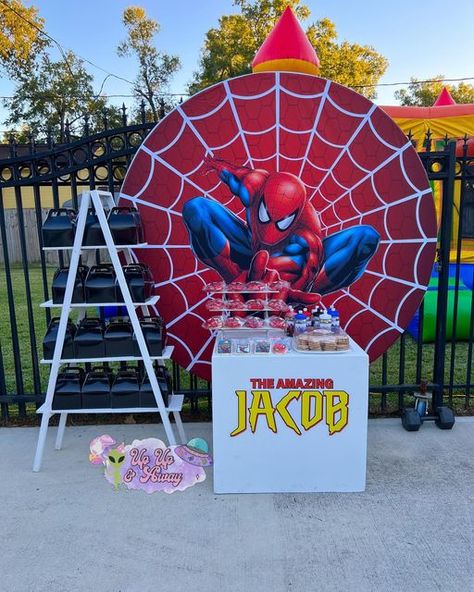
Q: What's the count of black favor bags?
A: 14